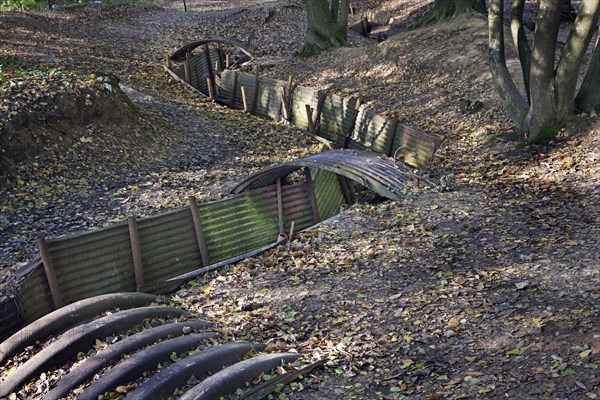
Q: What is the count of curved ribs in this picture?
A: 6